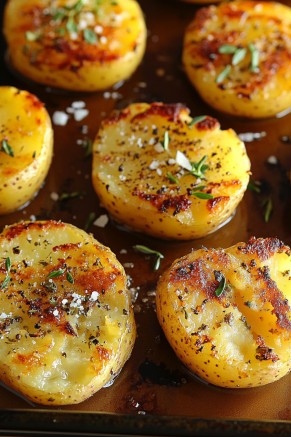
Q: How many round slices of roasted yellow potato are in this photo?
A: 6